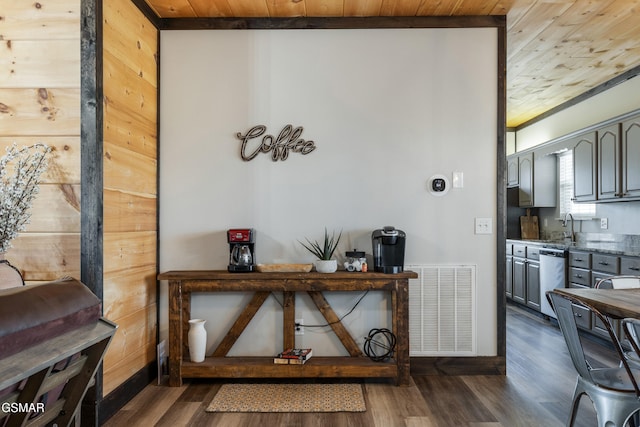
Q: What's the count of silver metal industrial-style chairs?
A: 3